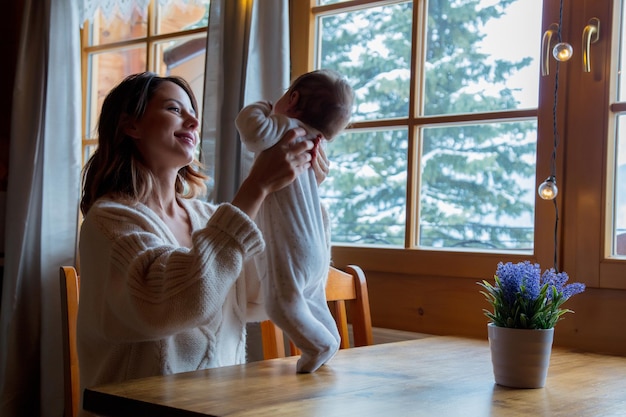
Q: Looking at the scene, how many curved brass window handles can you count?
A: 2